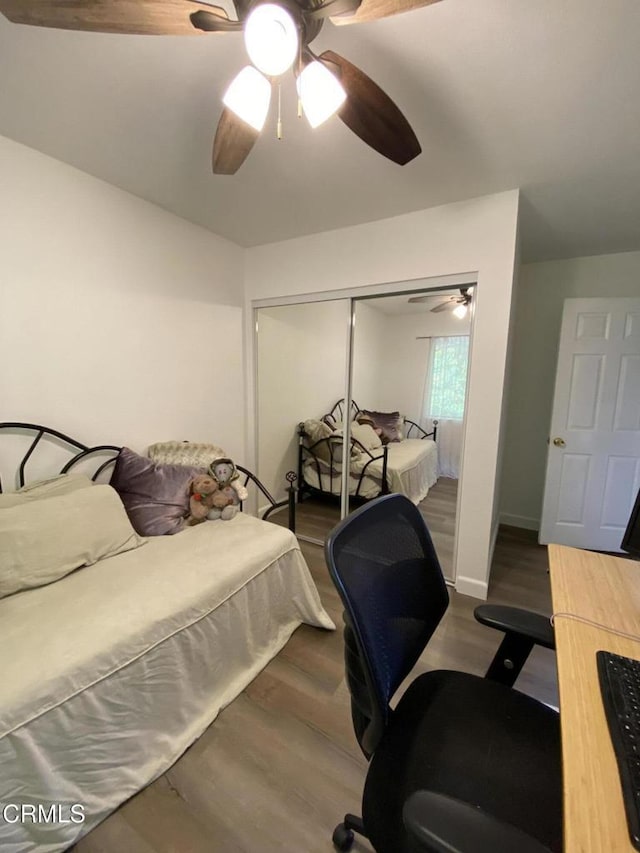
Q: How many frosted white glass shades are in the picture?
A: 3